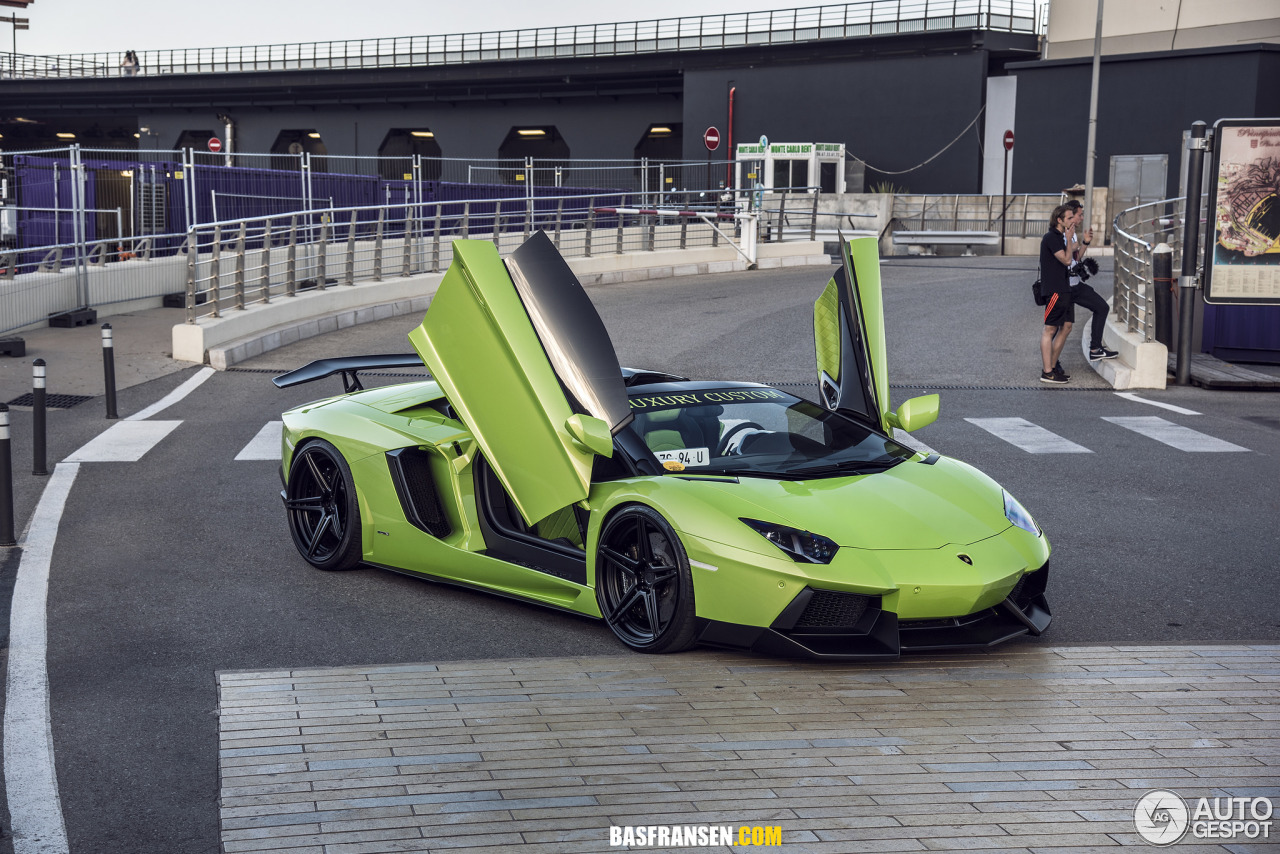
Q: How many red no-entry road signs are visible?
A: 3